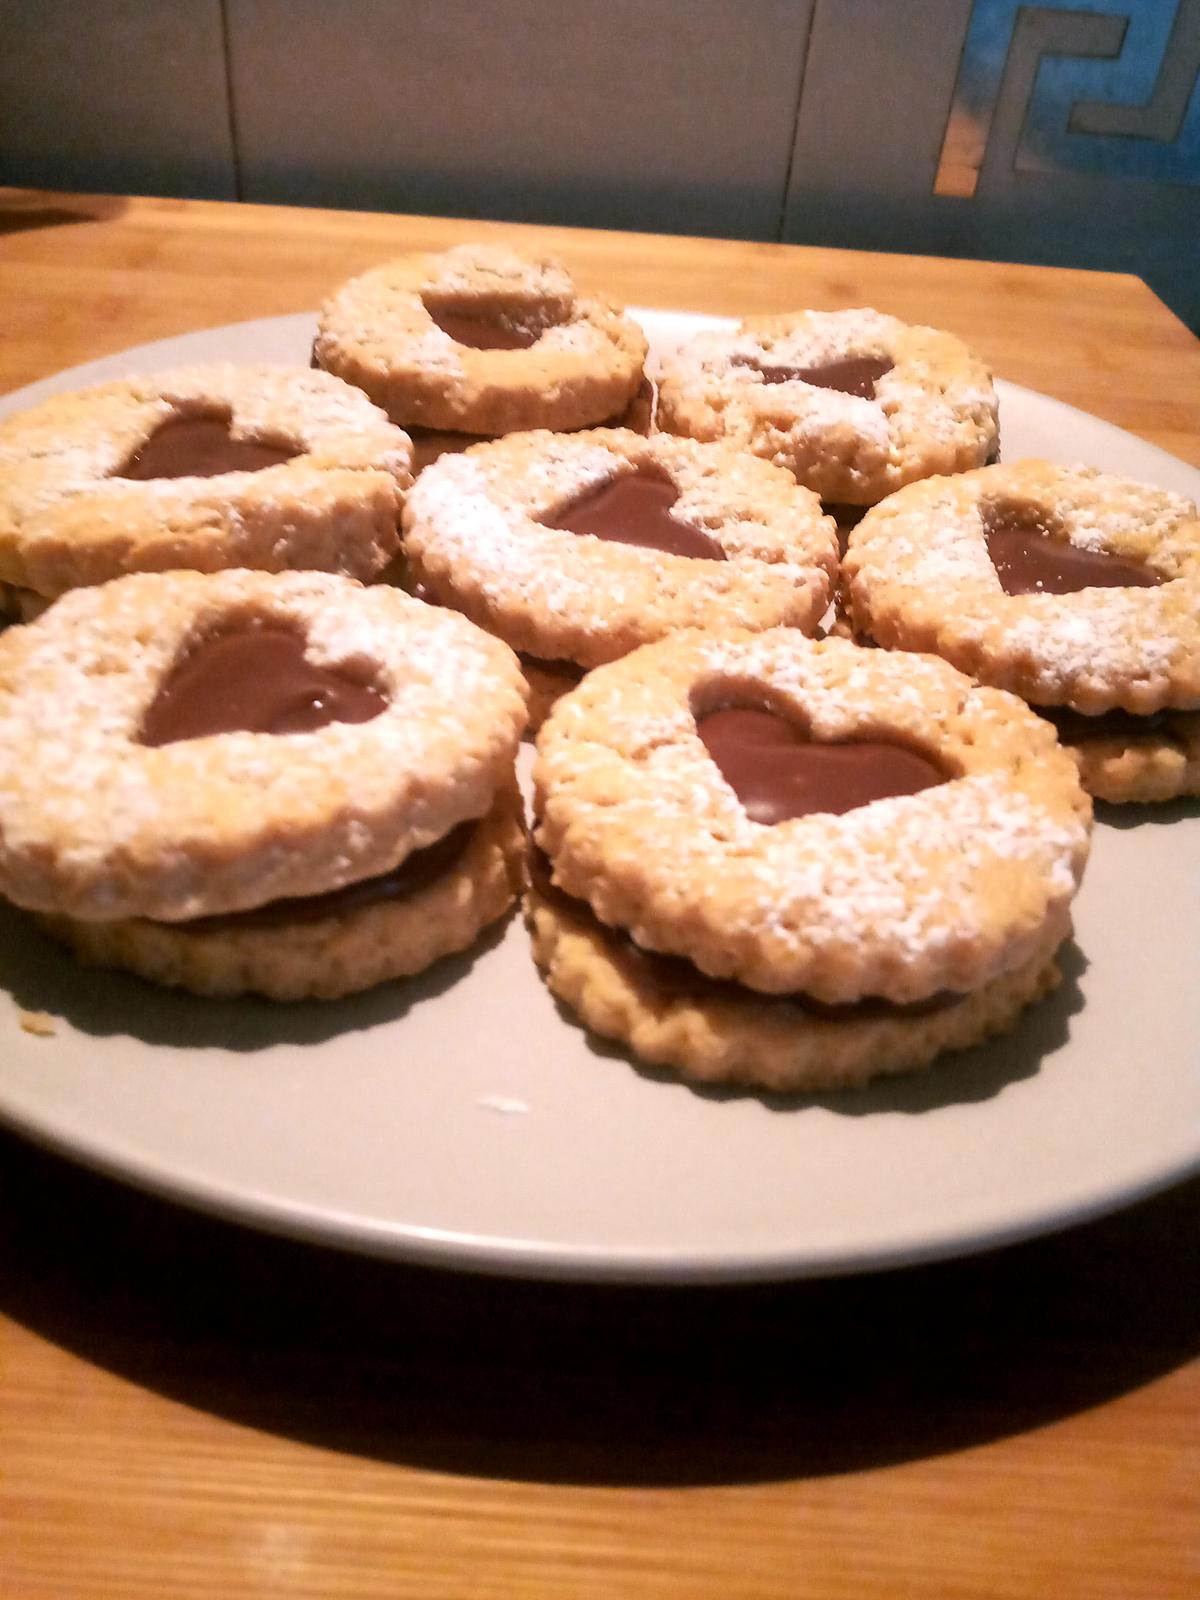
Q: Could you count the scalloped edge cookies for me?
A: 7